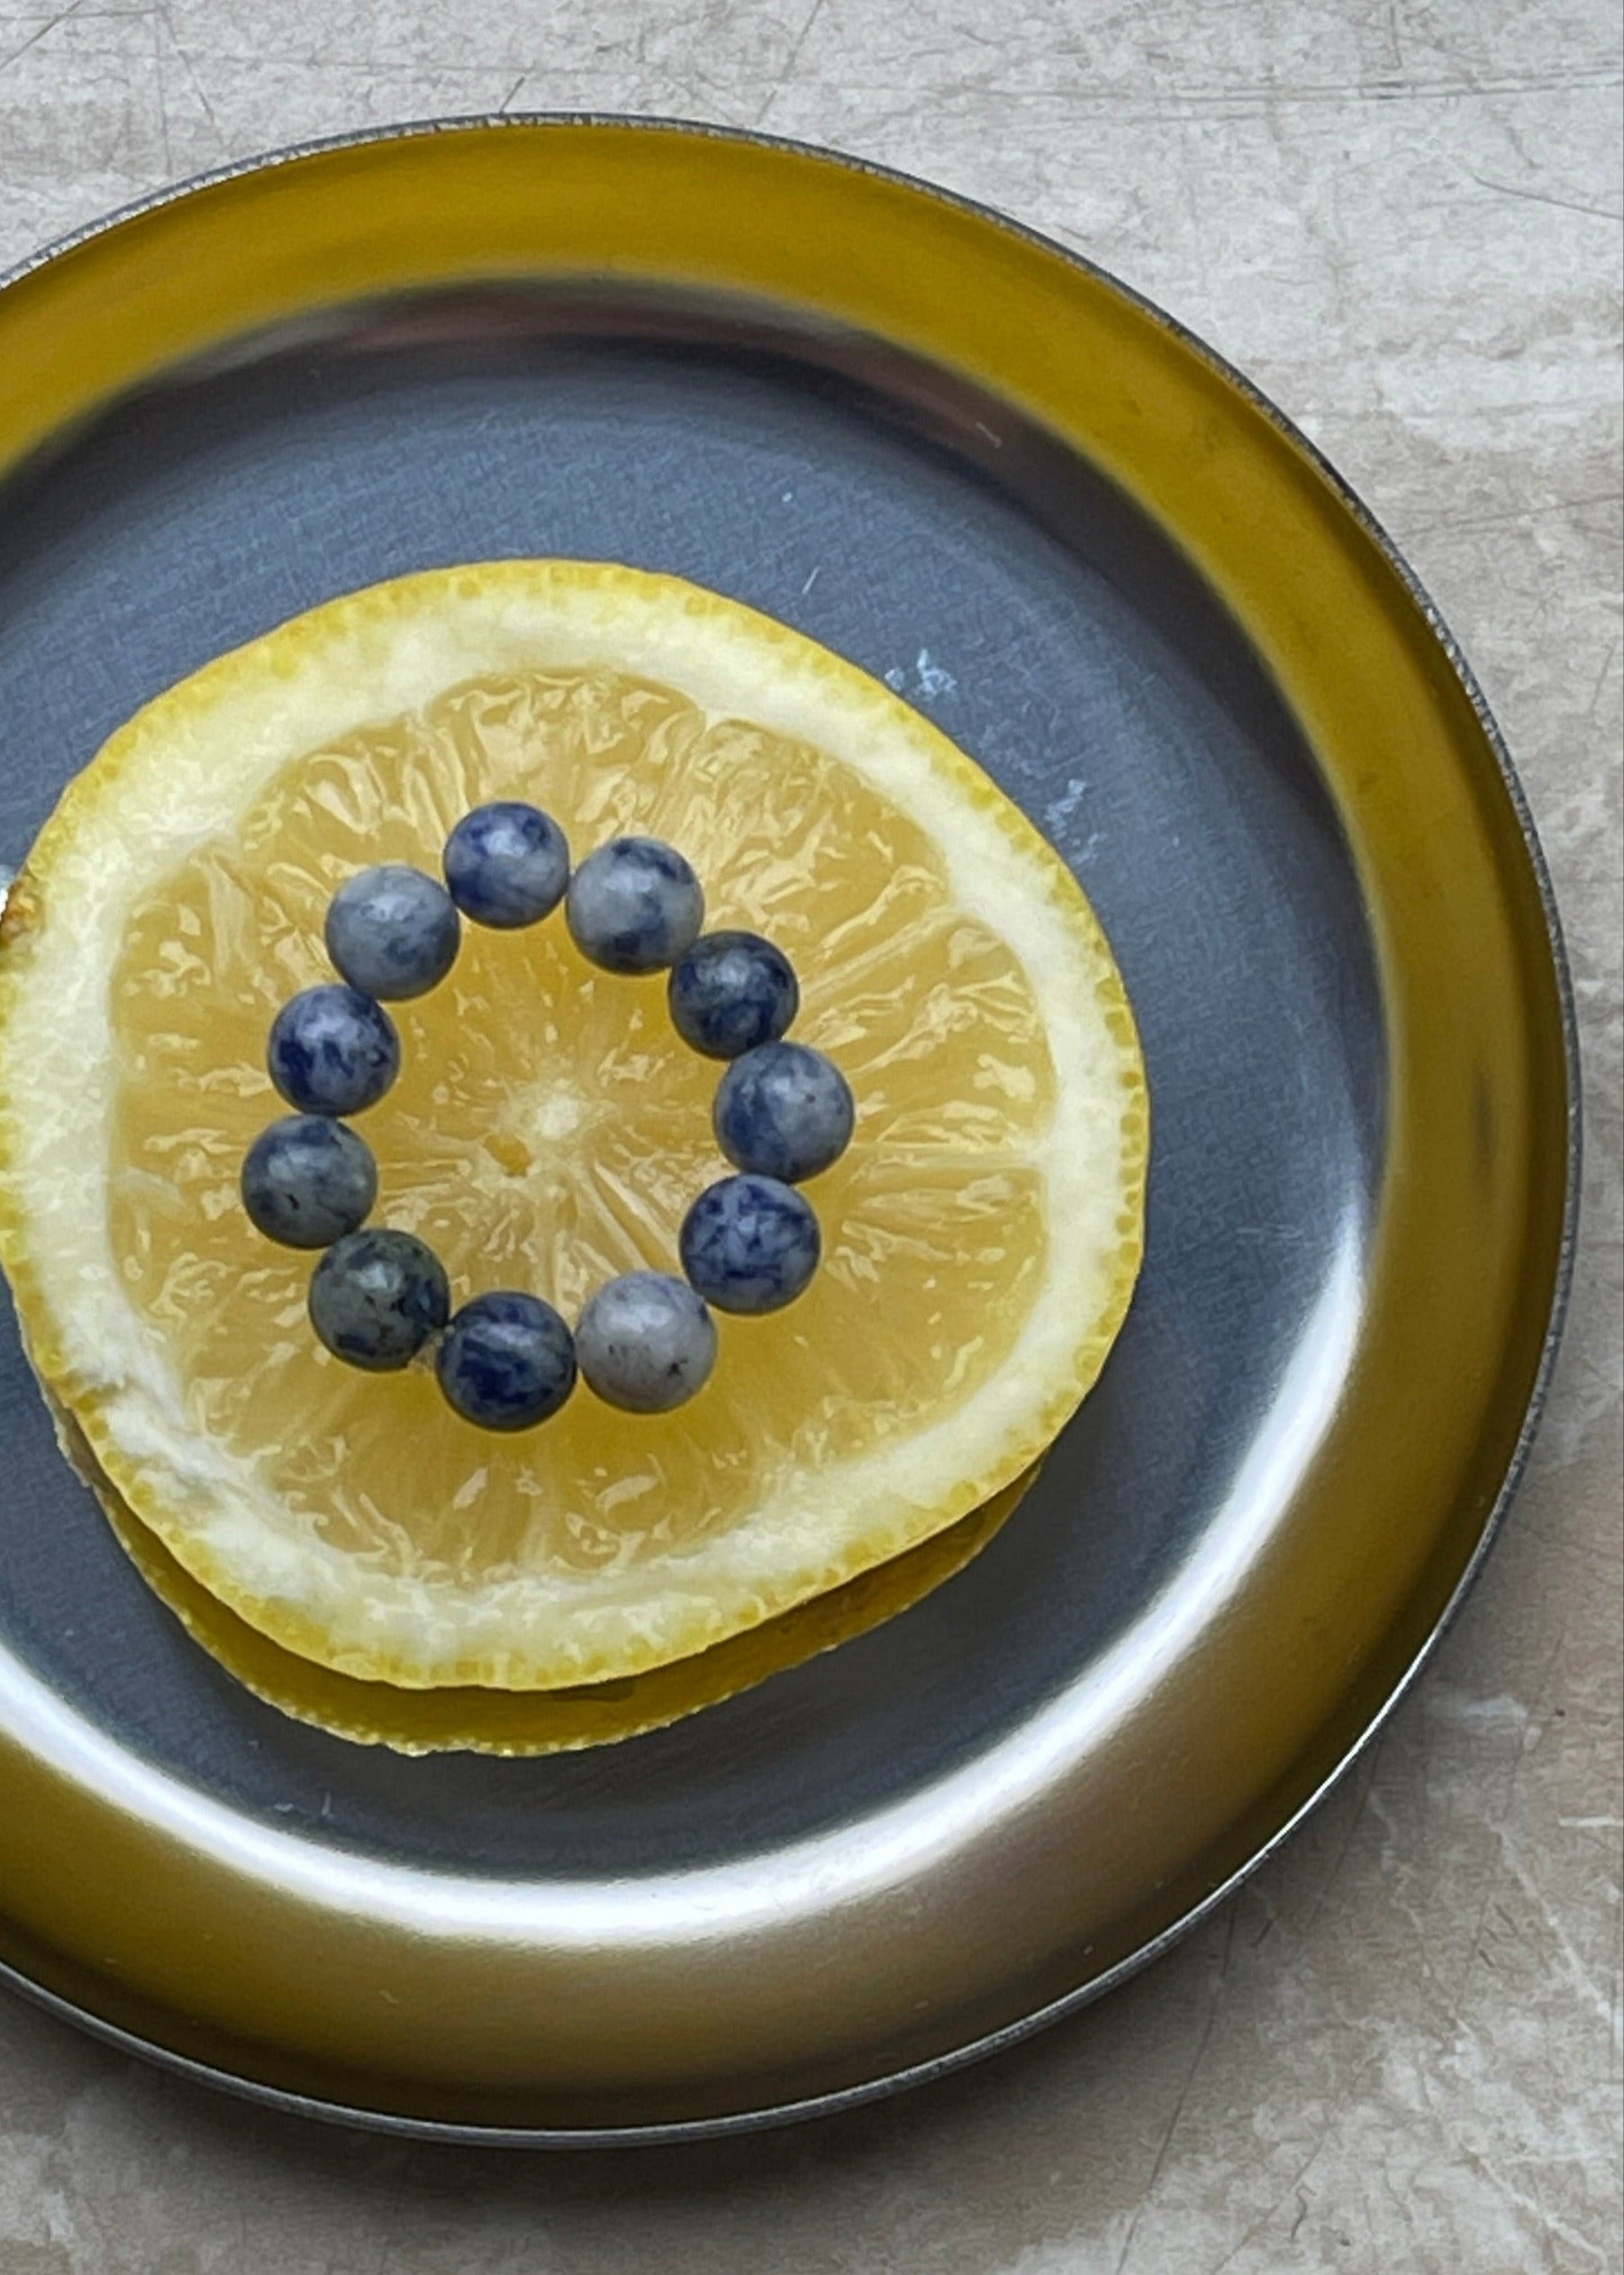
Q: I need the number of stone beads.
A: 11